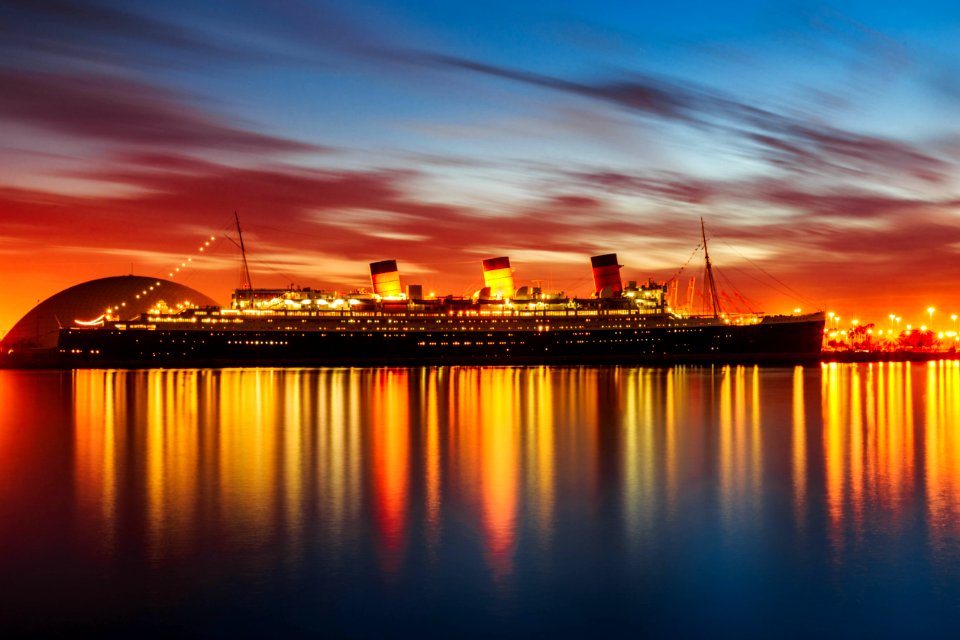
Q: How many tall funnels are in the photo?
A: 3